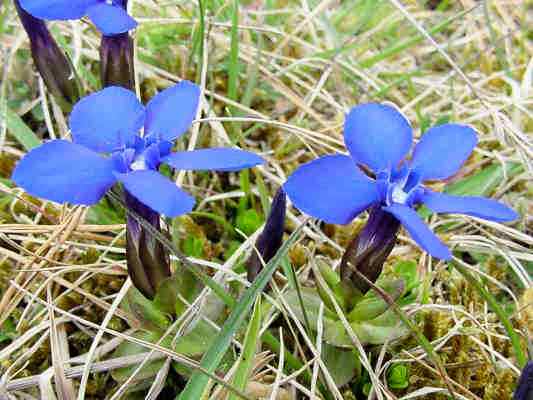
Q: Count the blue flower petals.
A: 12